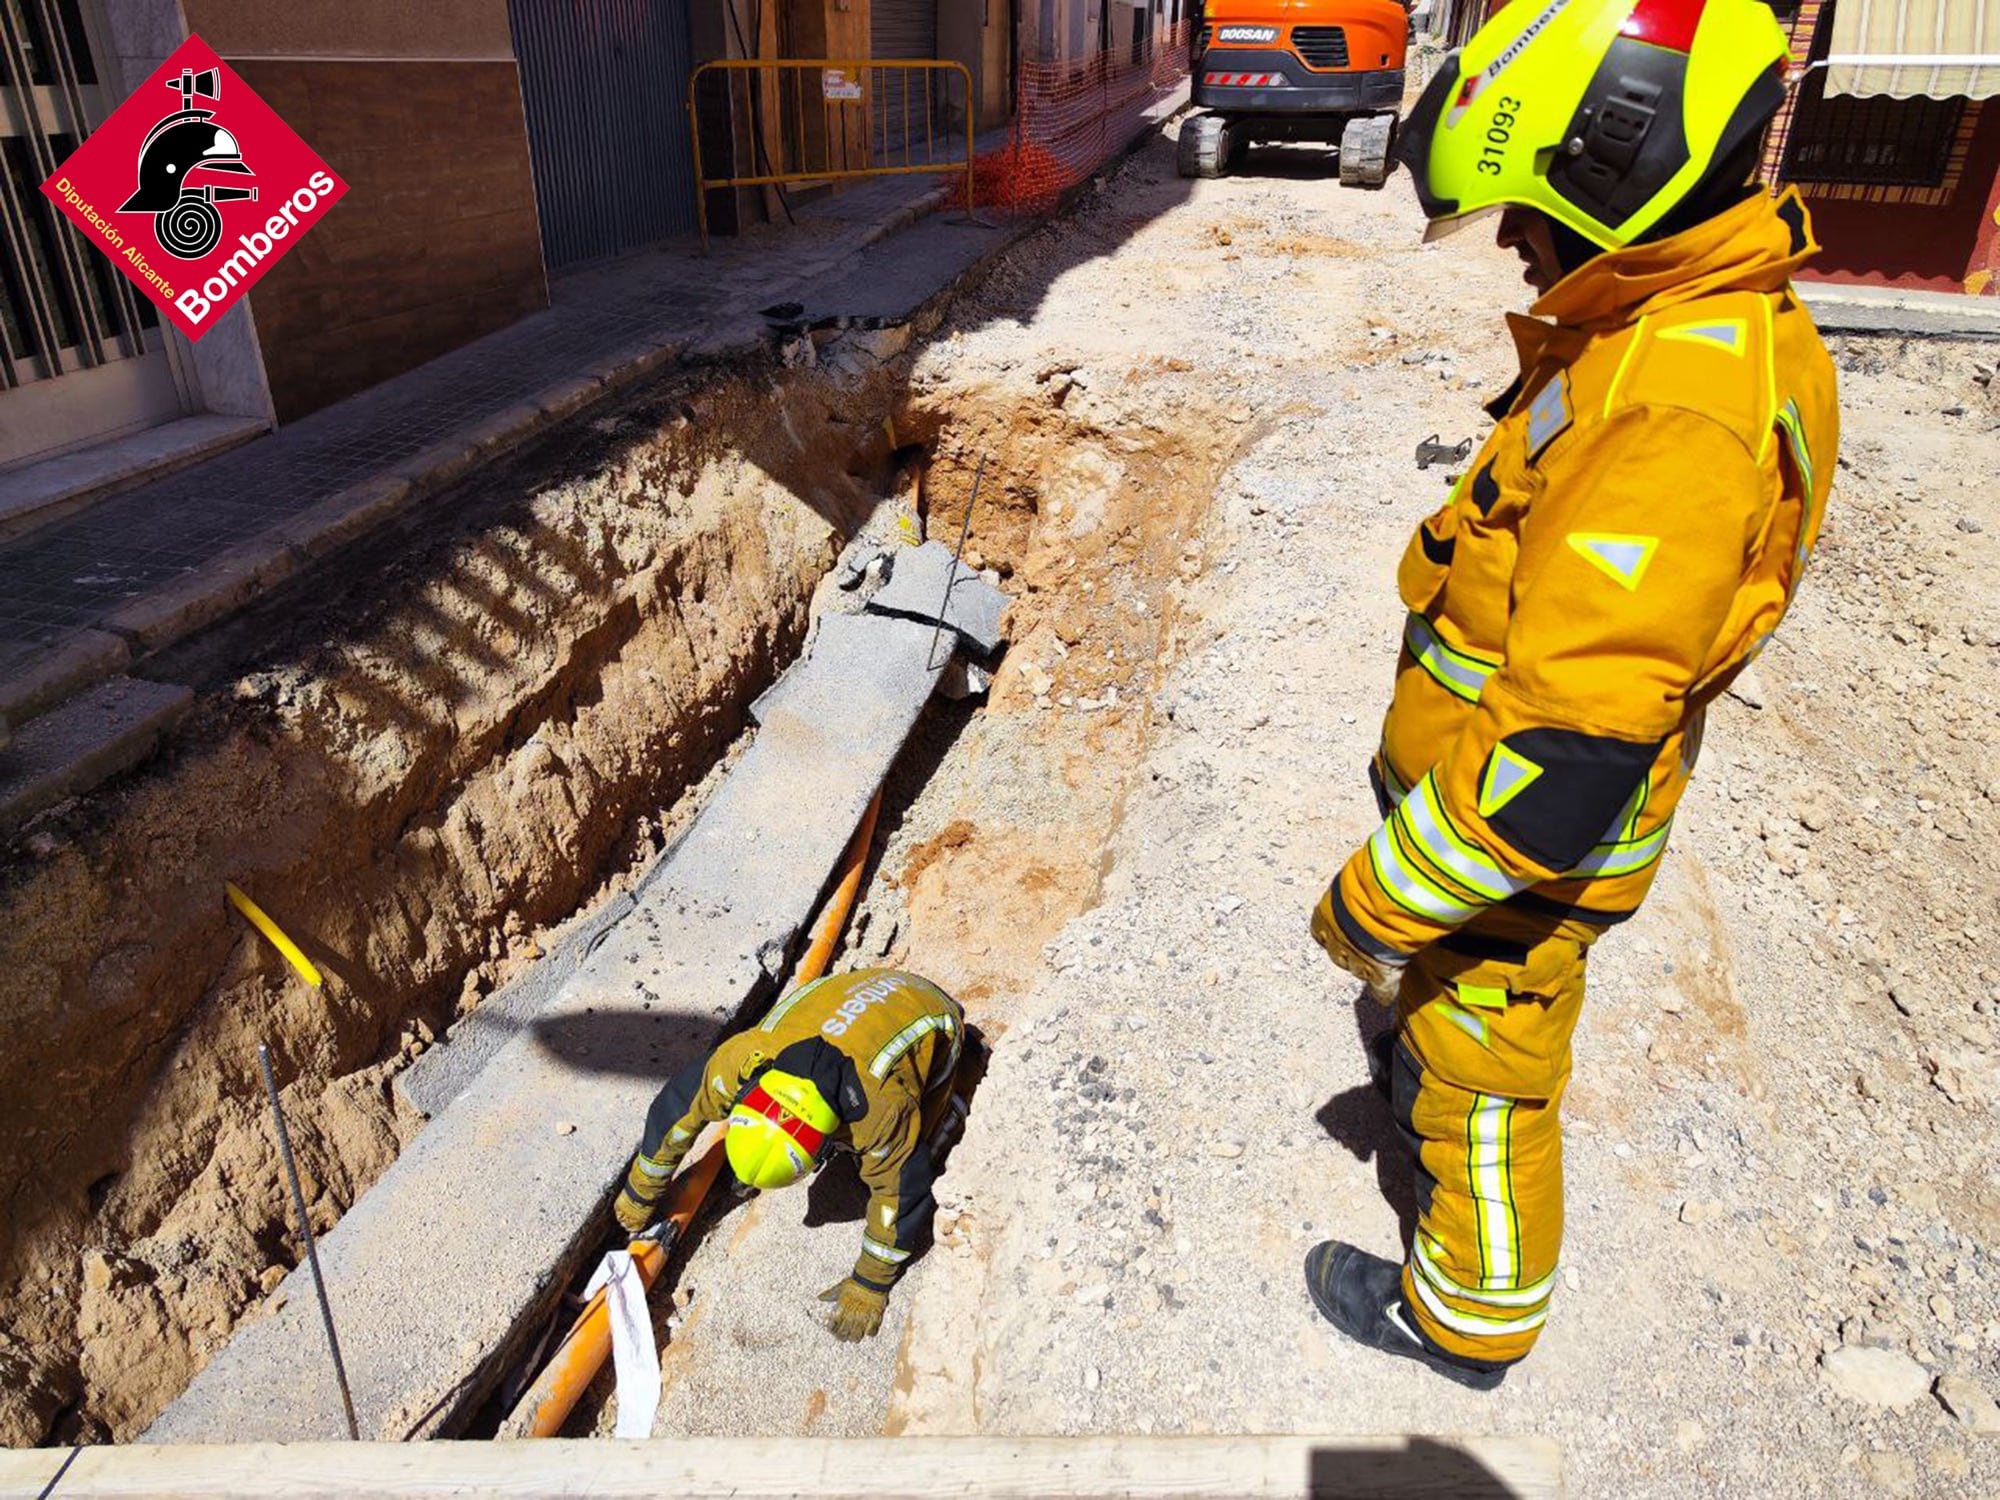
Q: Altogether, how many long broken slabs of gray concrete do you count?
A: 1